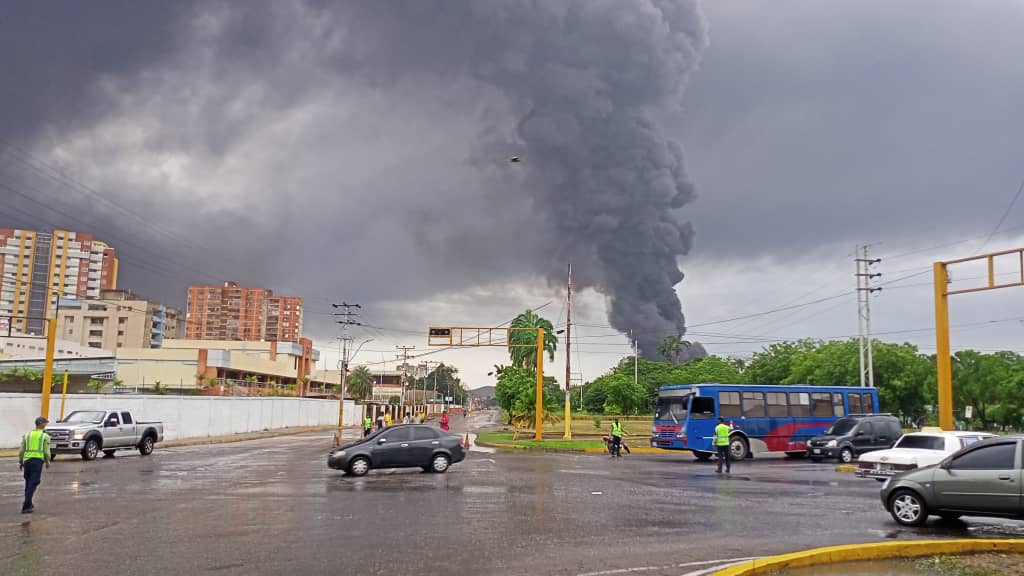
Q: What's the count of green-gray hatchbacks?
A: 1